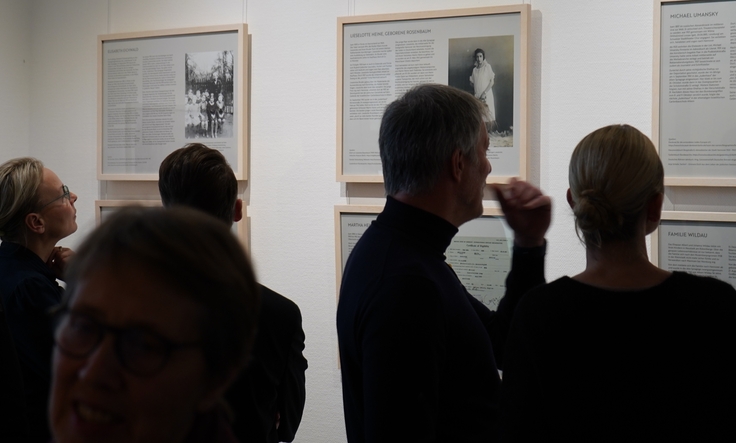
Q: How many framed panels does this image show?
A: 6